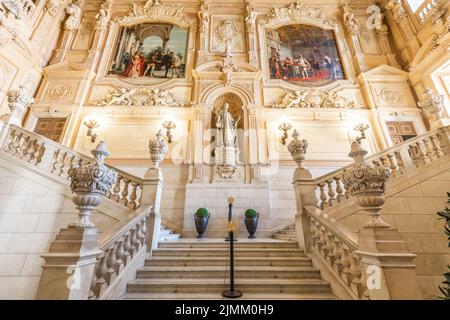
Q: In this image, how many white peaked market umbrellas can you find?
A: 0